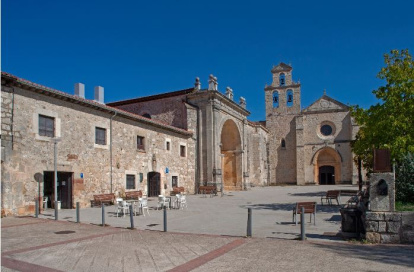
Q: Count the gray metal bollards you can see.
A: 8